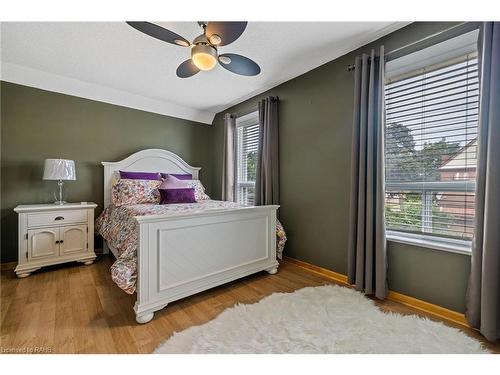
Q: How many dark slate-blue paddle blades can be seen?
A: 4